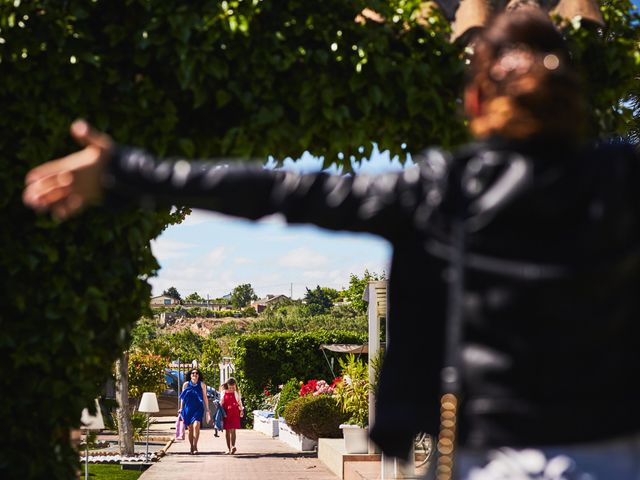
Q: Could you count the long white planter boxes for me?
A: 2